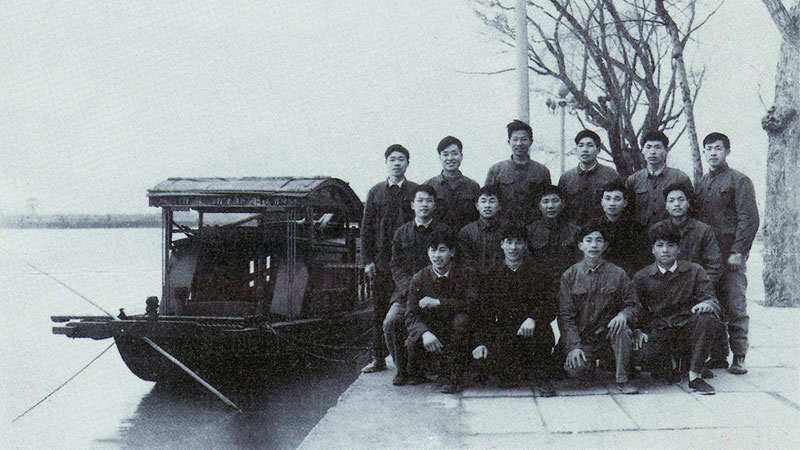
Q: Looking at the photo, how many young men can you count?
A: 15